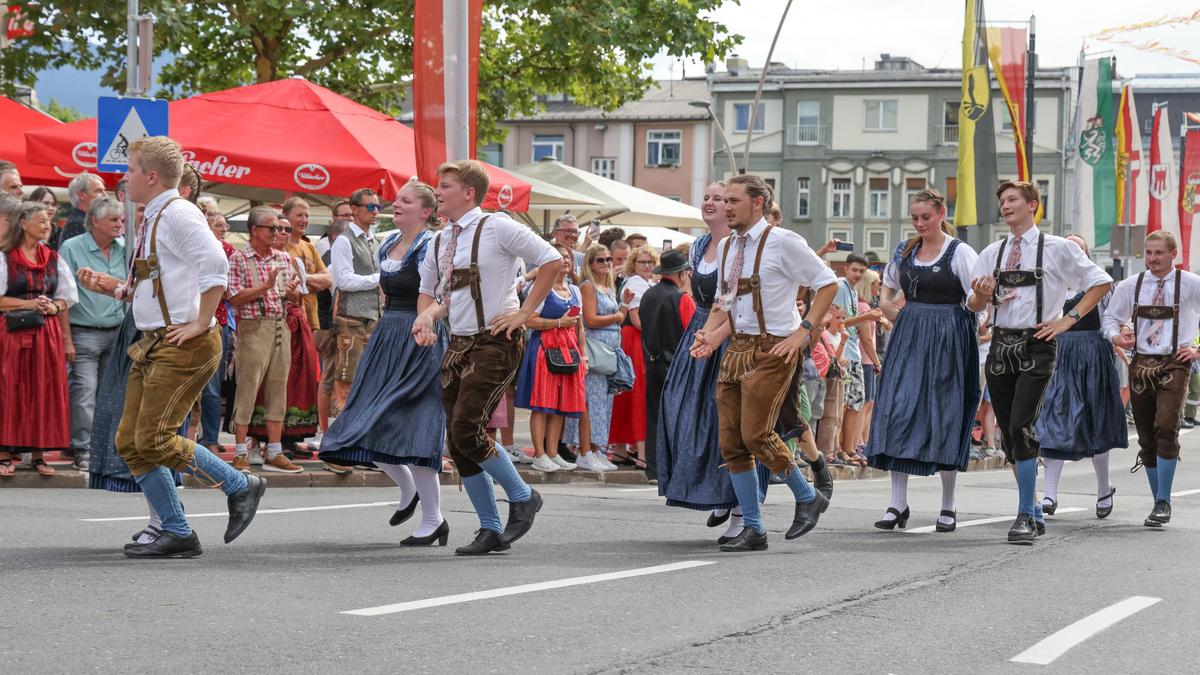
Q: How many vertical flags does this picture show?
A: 7